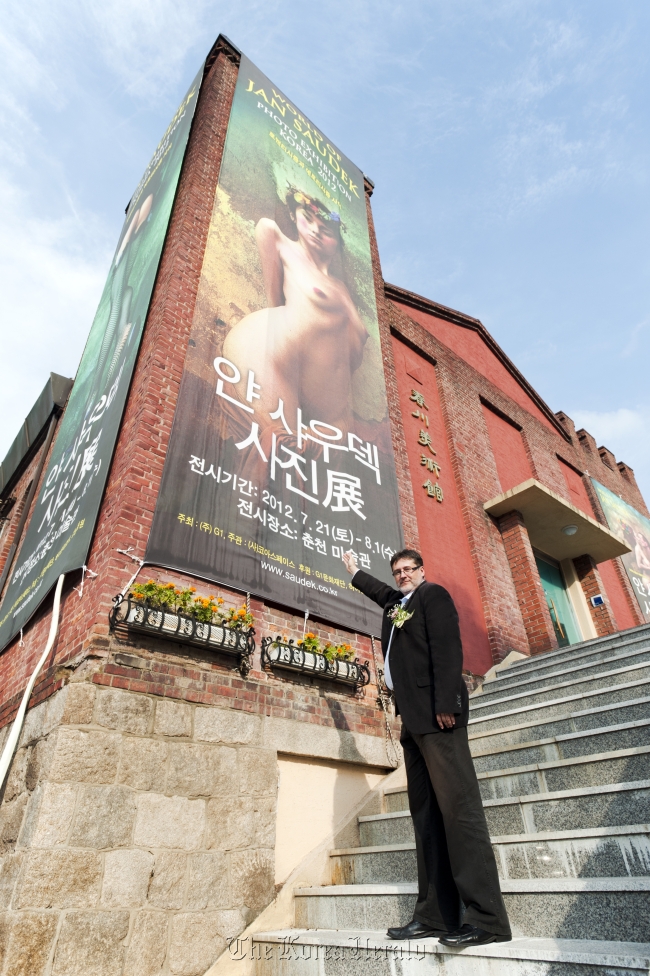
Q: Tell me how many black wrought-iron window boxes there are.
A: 2